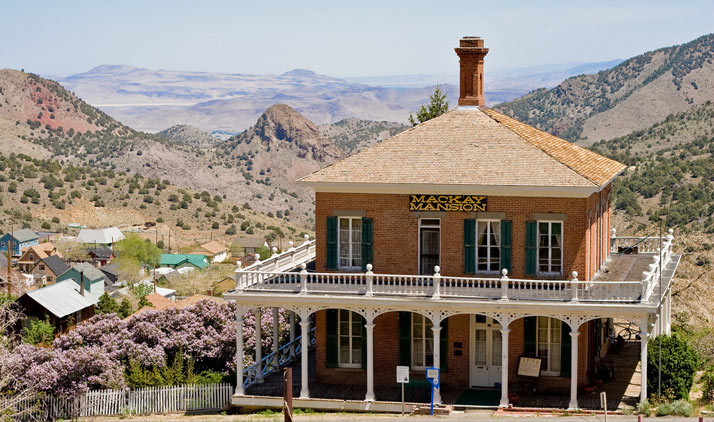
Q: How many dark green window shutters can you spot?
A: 11